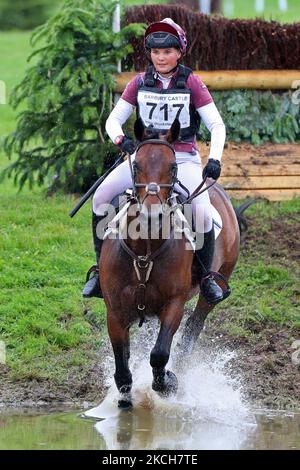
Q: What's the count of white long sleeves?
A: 2